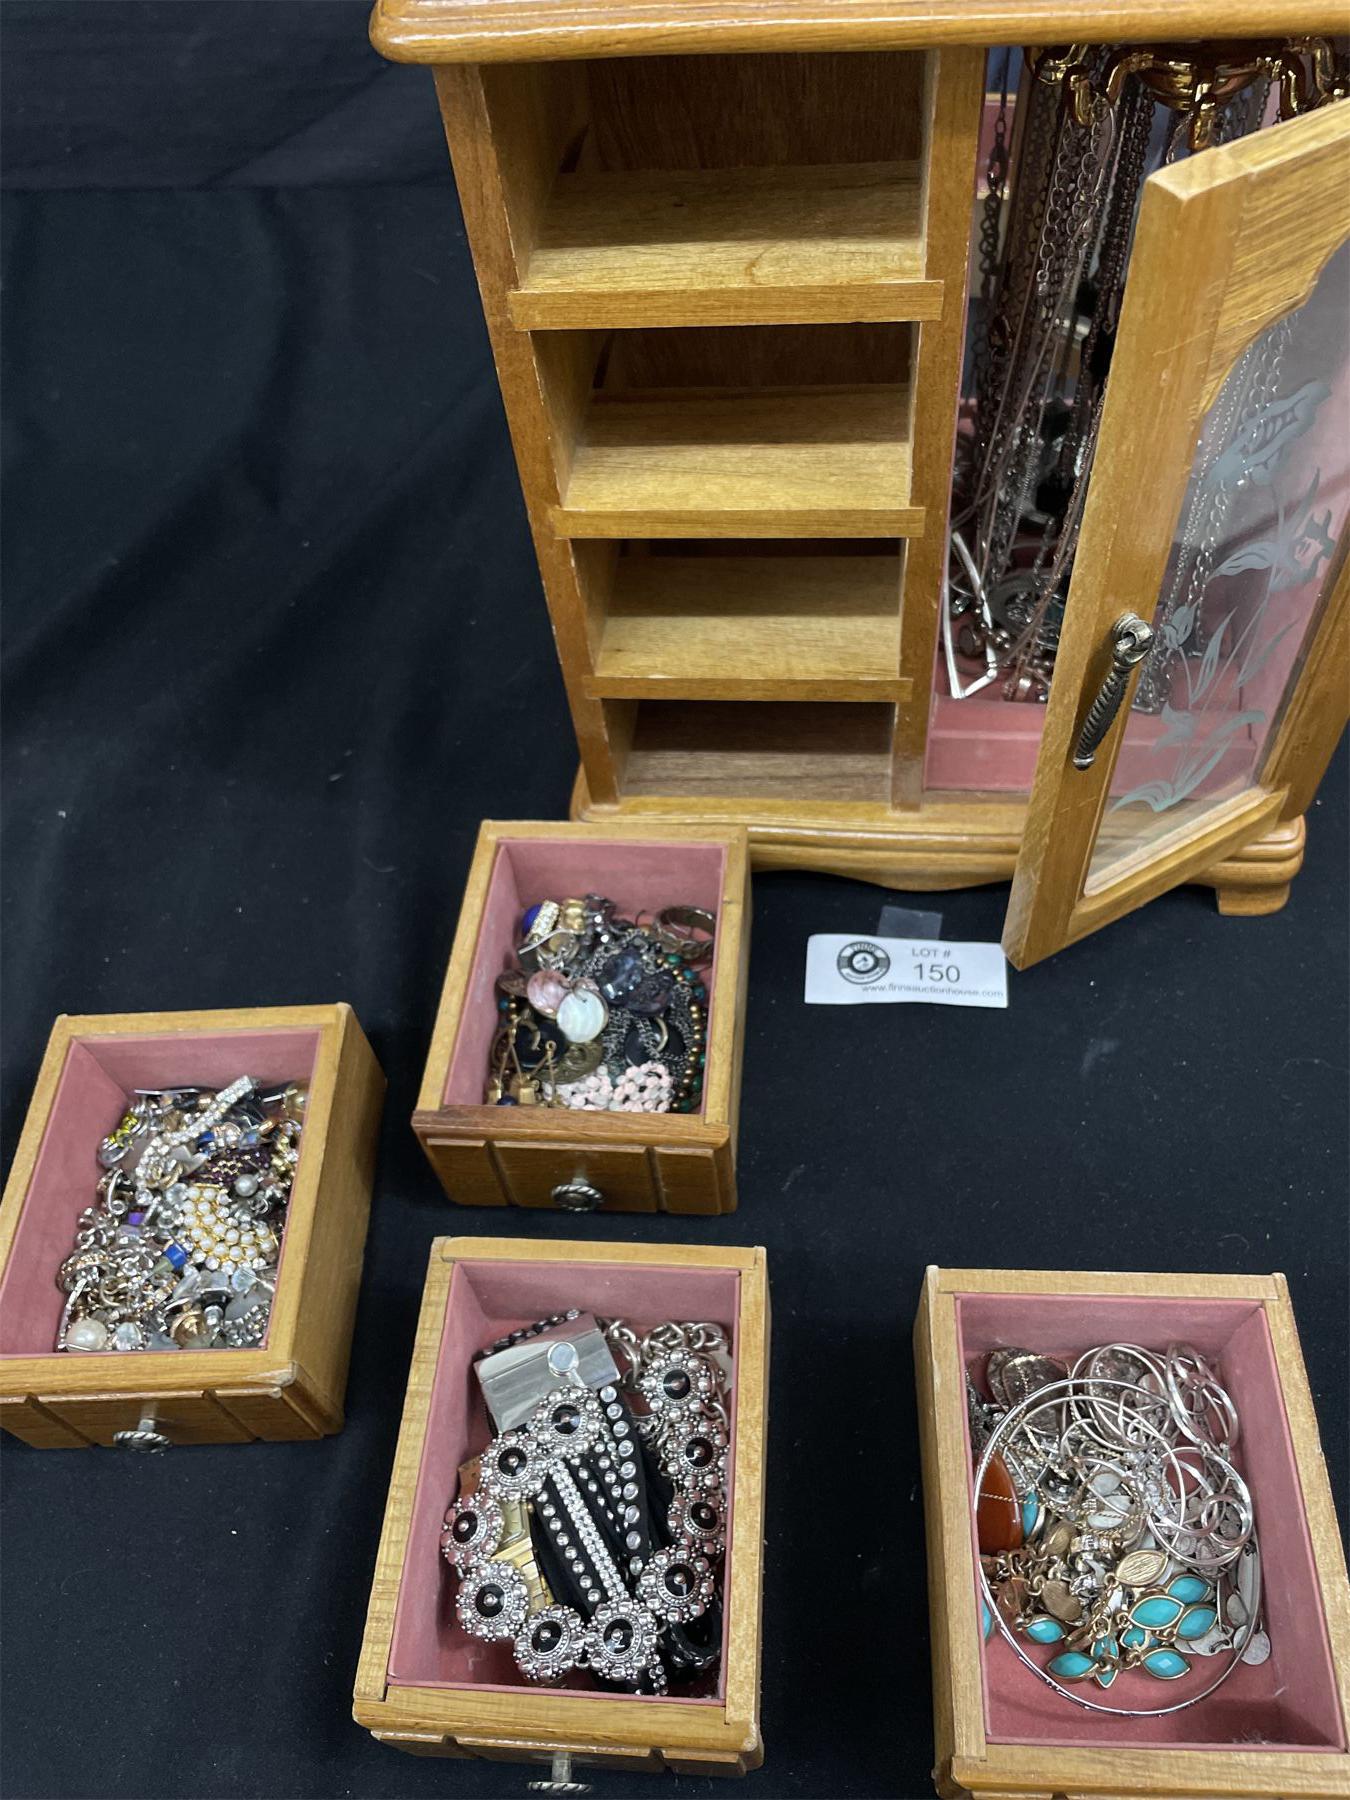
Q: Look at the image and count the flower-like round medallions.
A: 10